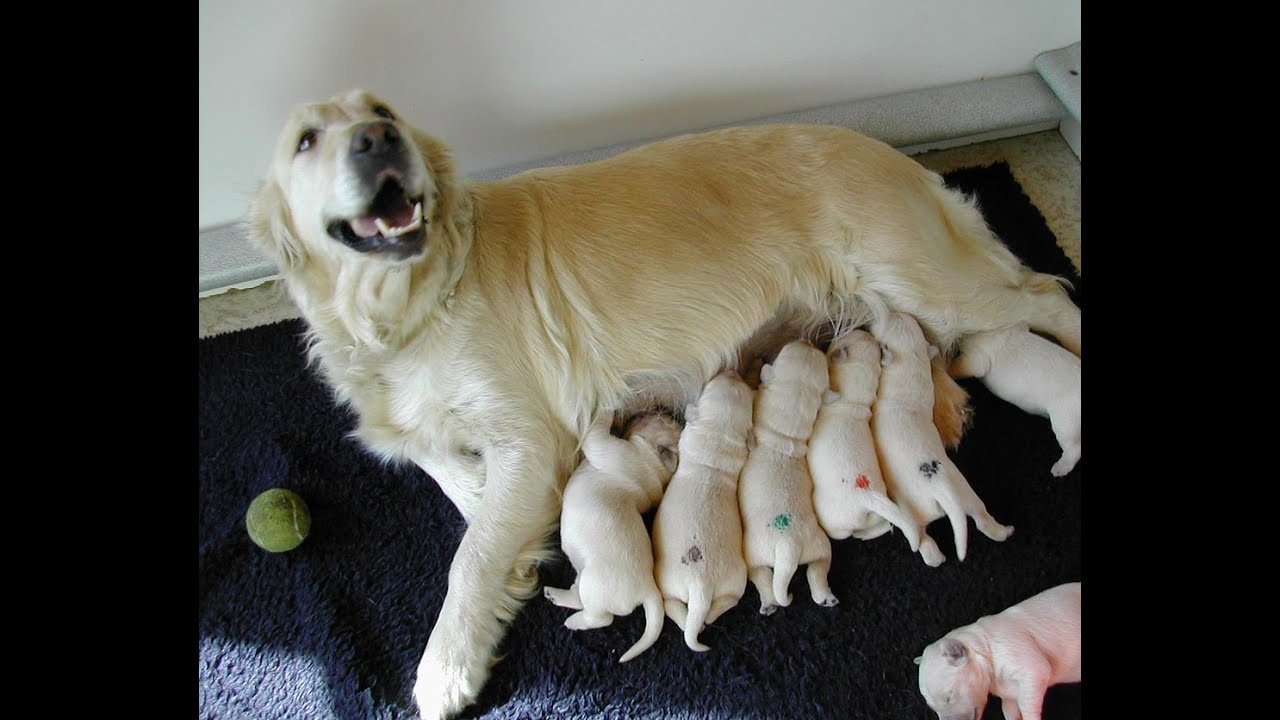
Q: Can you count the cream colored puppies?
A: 7